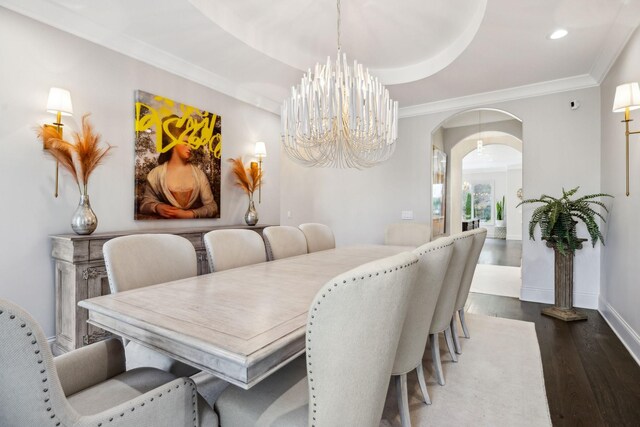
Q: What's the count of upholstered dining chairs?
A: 10